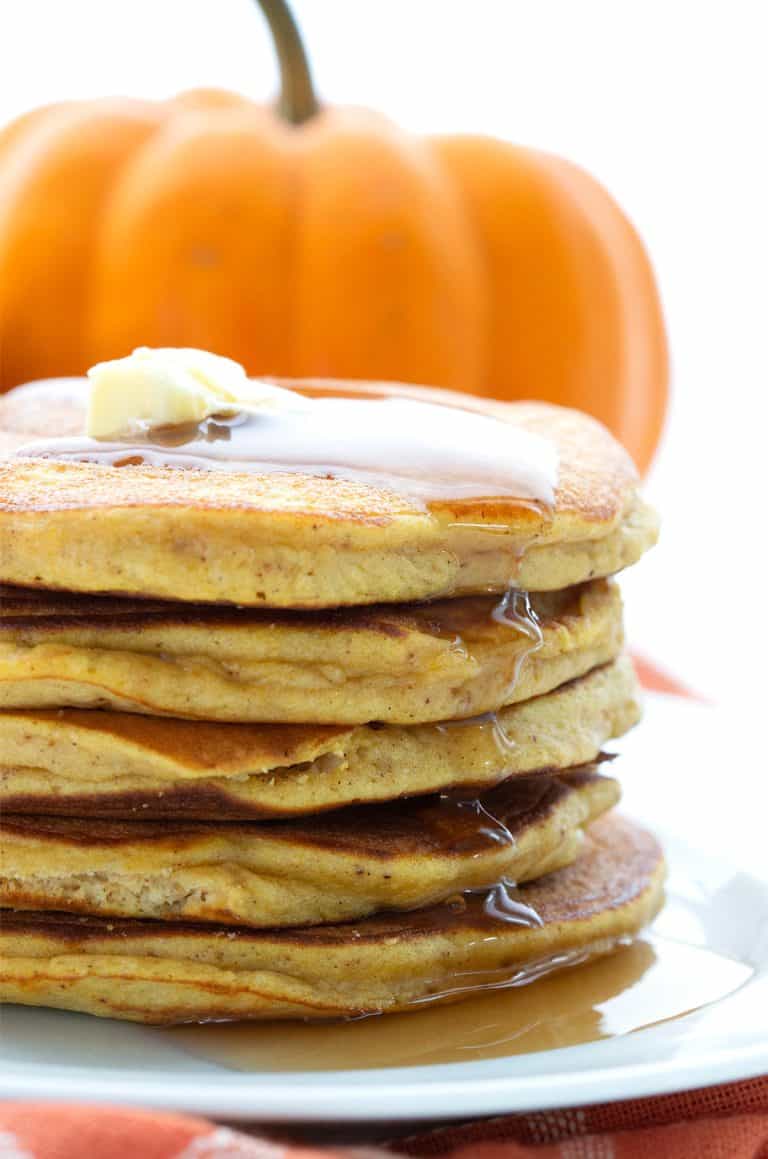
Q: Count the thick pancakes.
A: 5